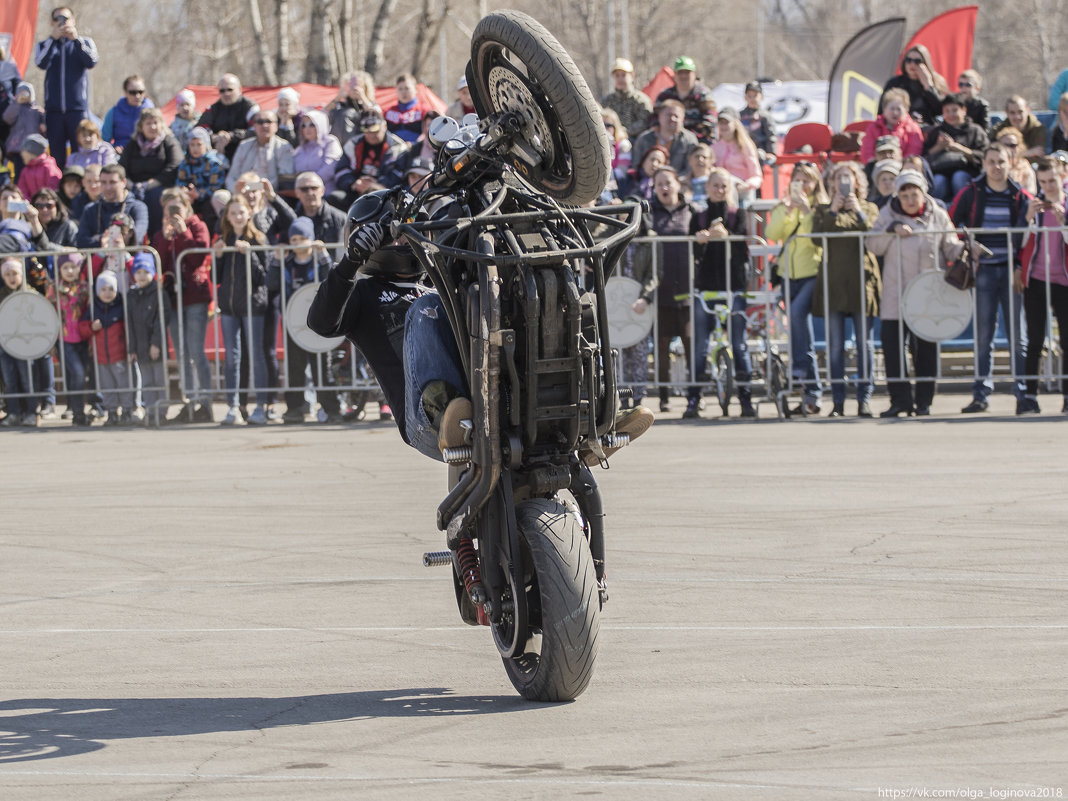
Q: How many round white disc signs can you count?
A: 4